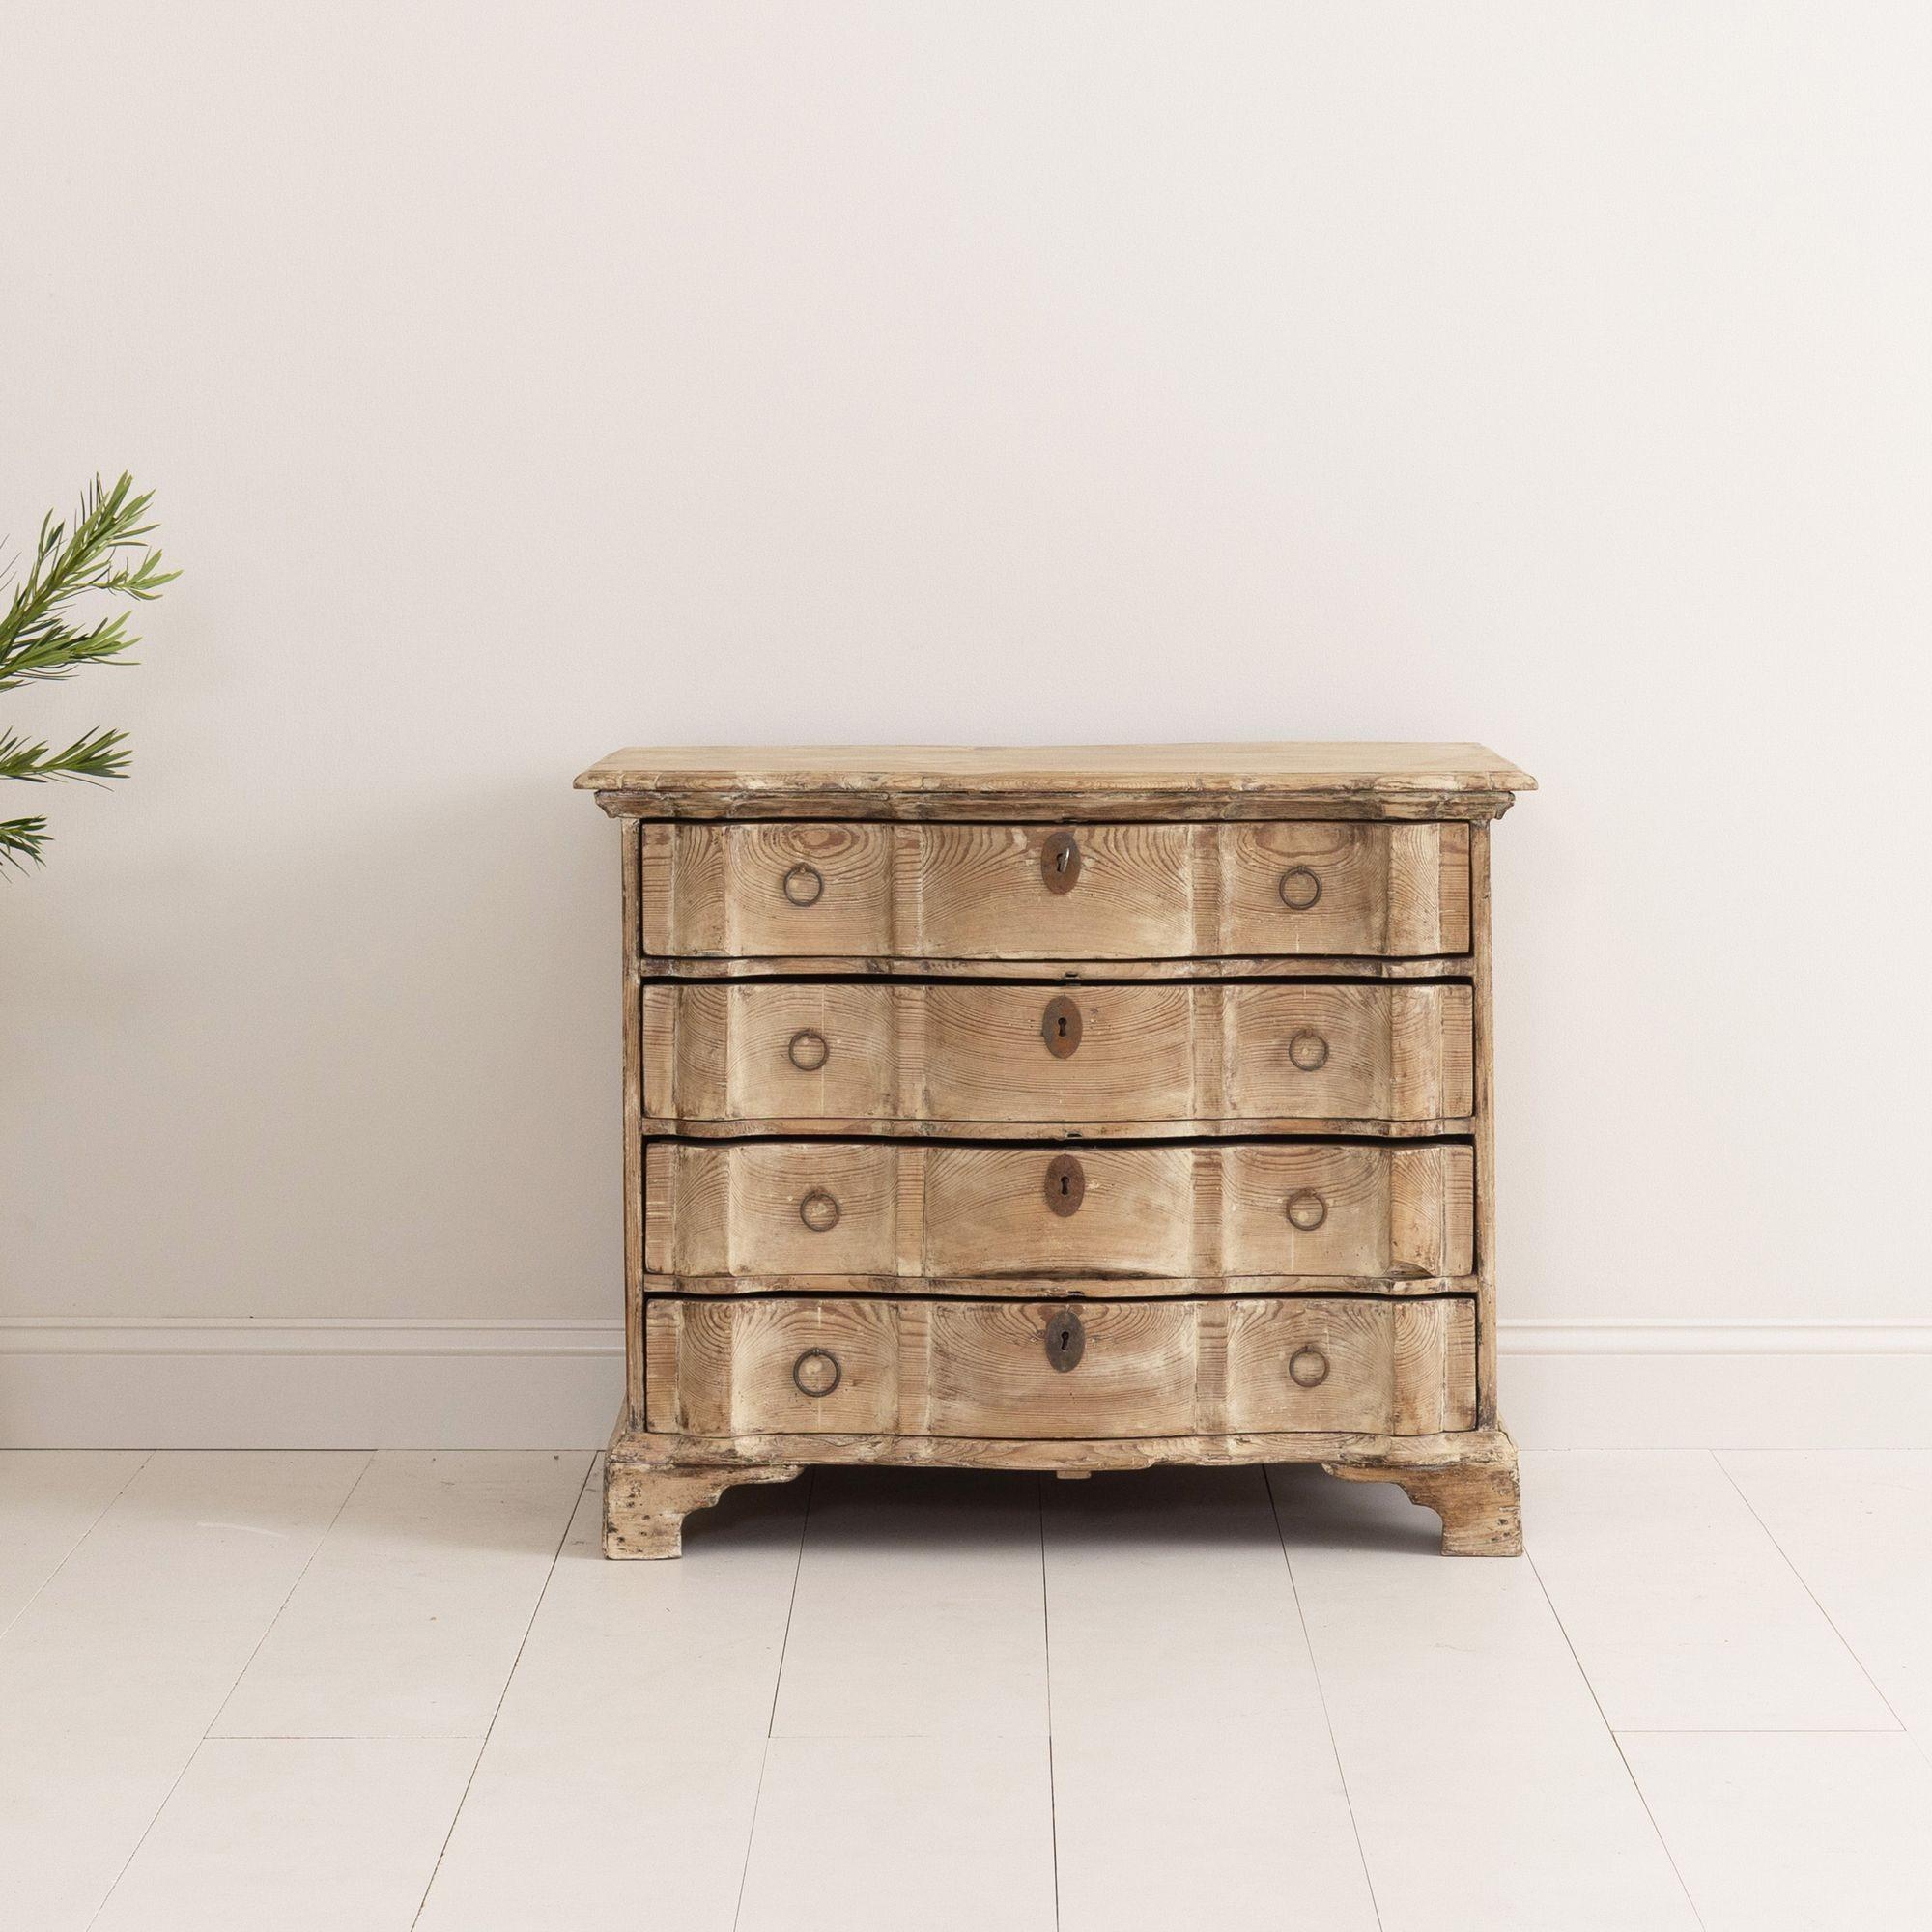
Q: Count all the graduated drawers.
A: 4